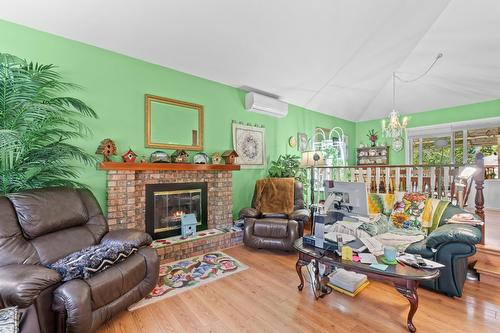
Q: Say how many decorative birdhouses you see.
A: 6